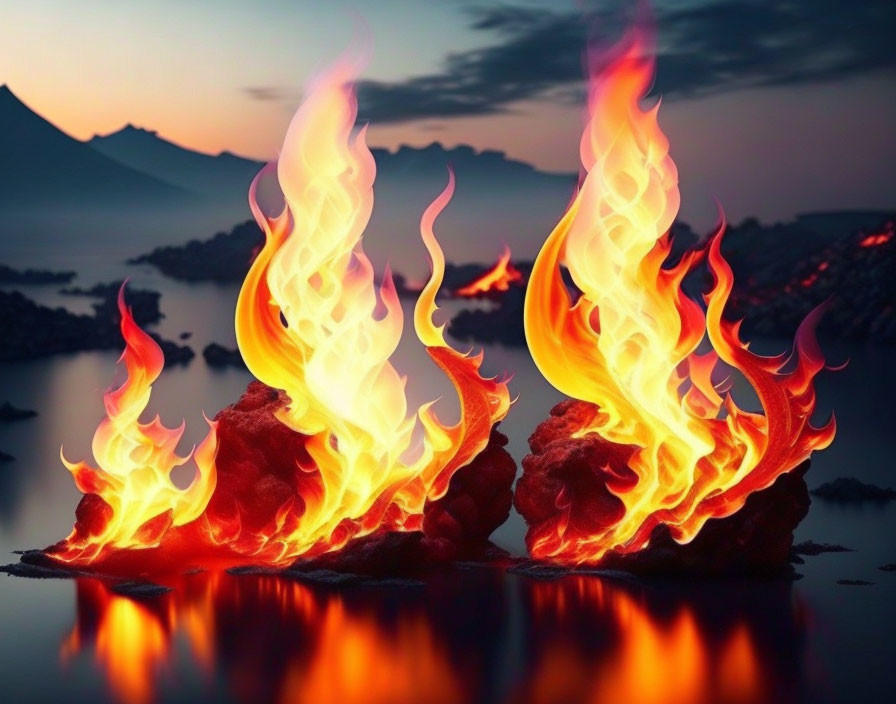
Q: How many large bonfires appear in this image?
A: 2